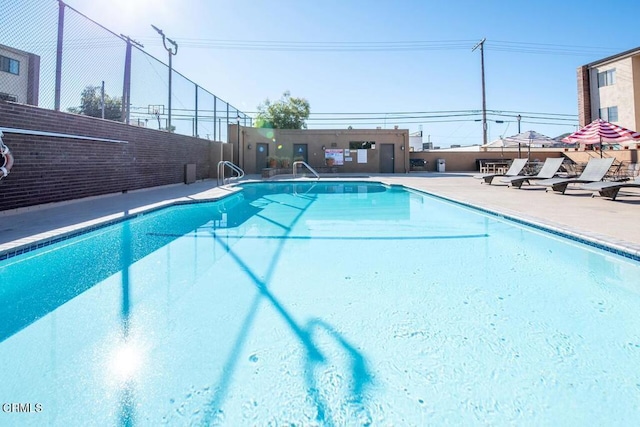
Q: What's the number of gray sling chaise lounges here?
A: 4